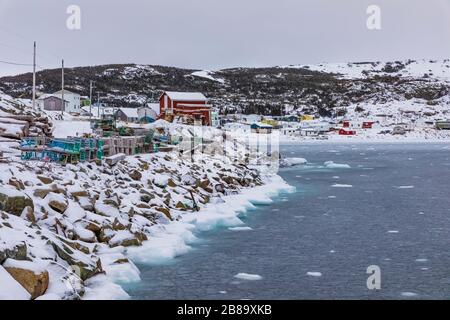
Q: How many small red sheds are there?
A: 3